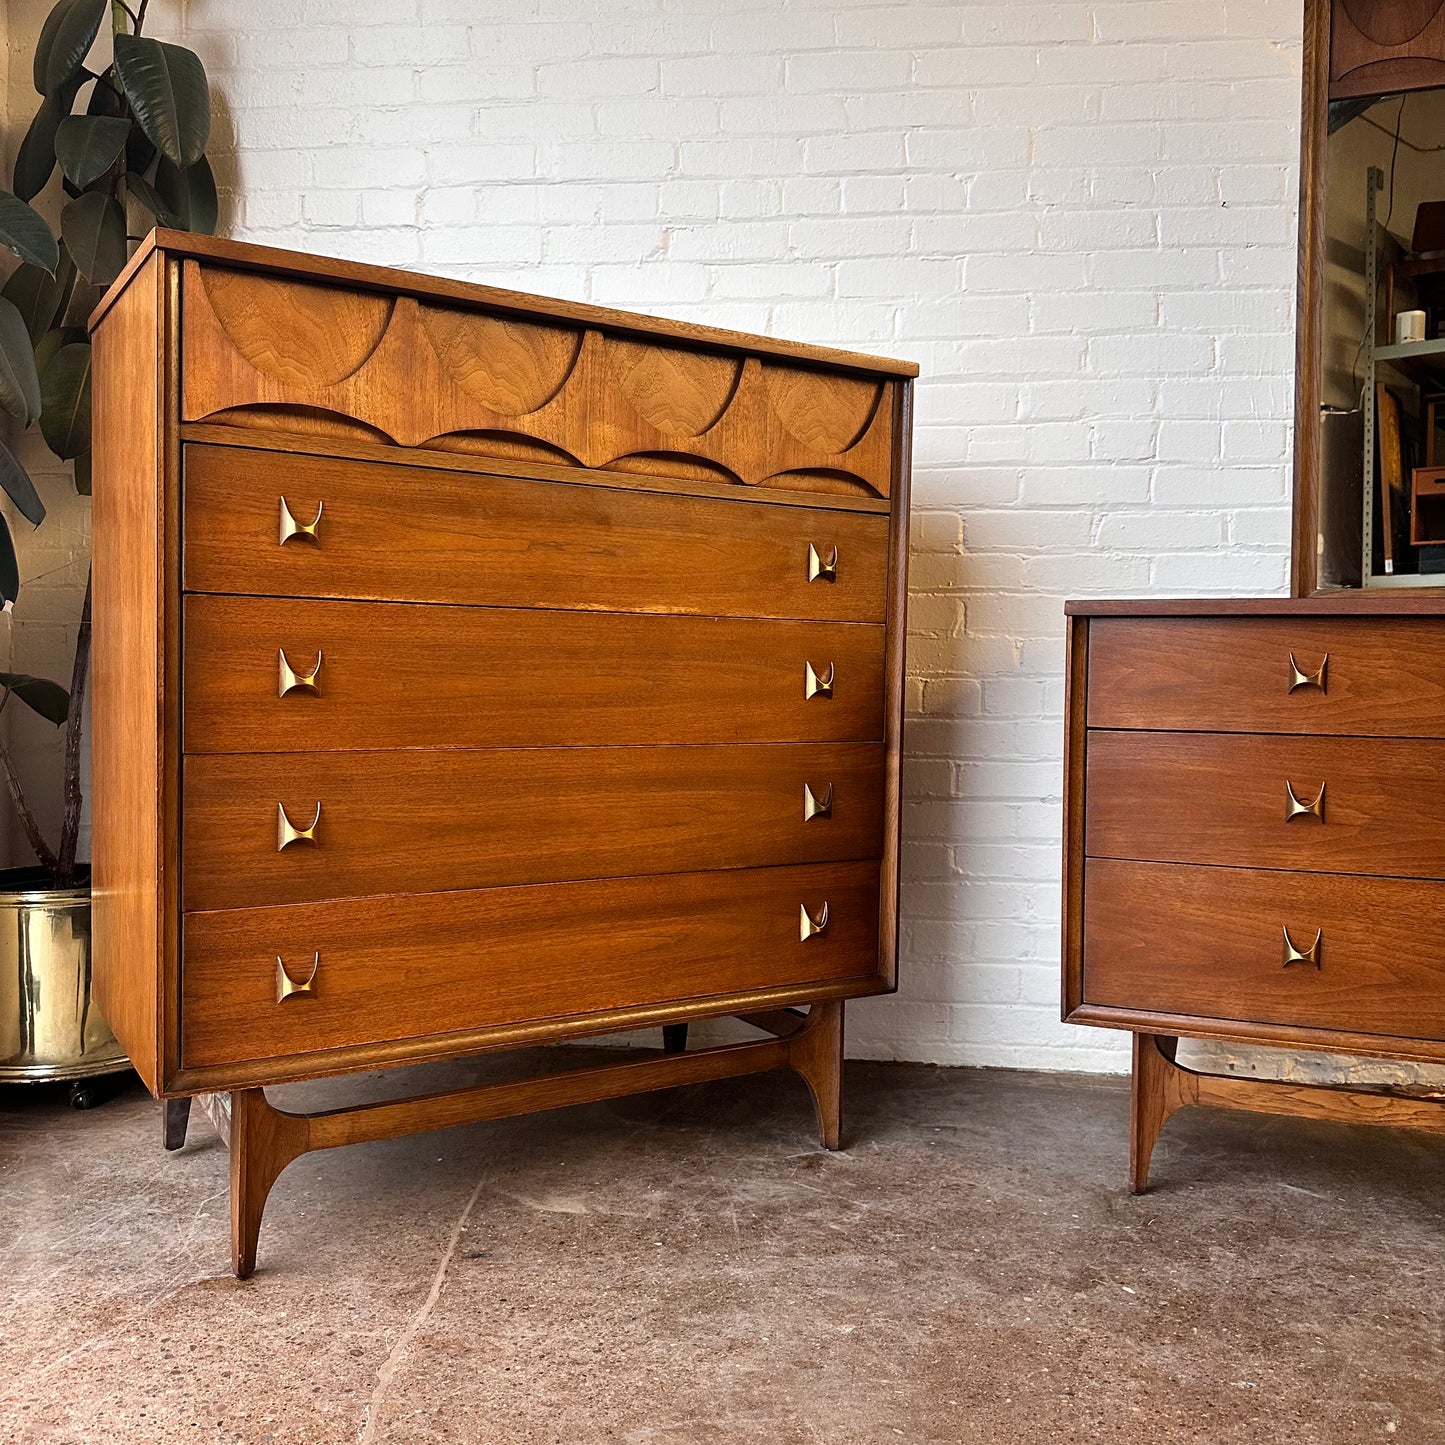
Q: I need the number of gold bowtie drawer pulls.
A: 11